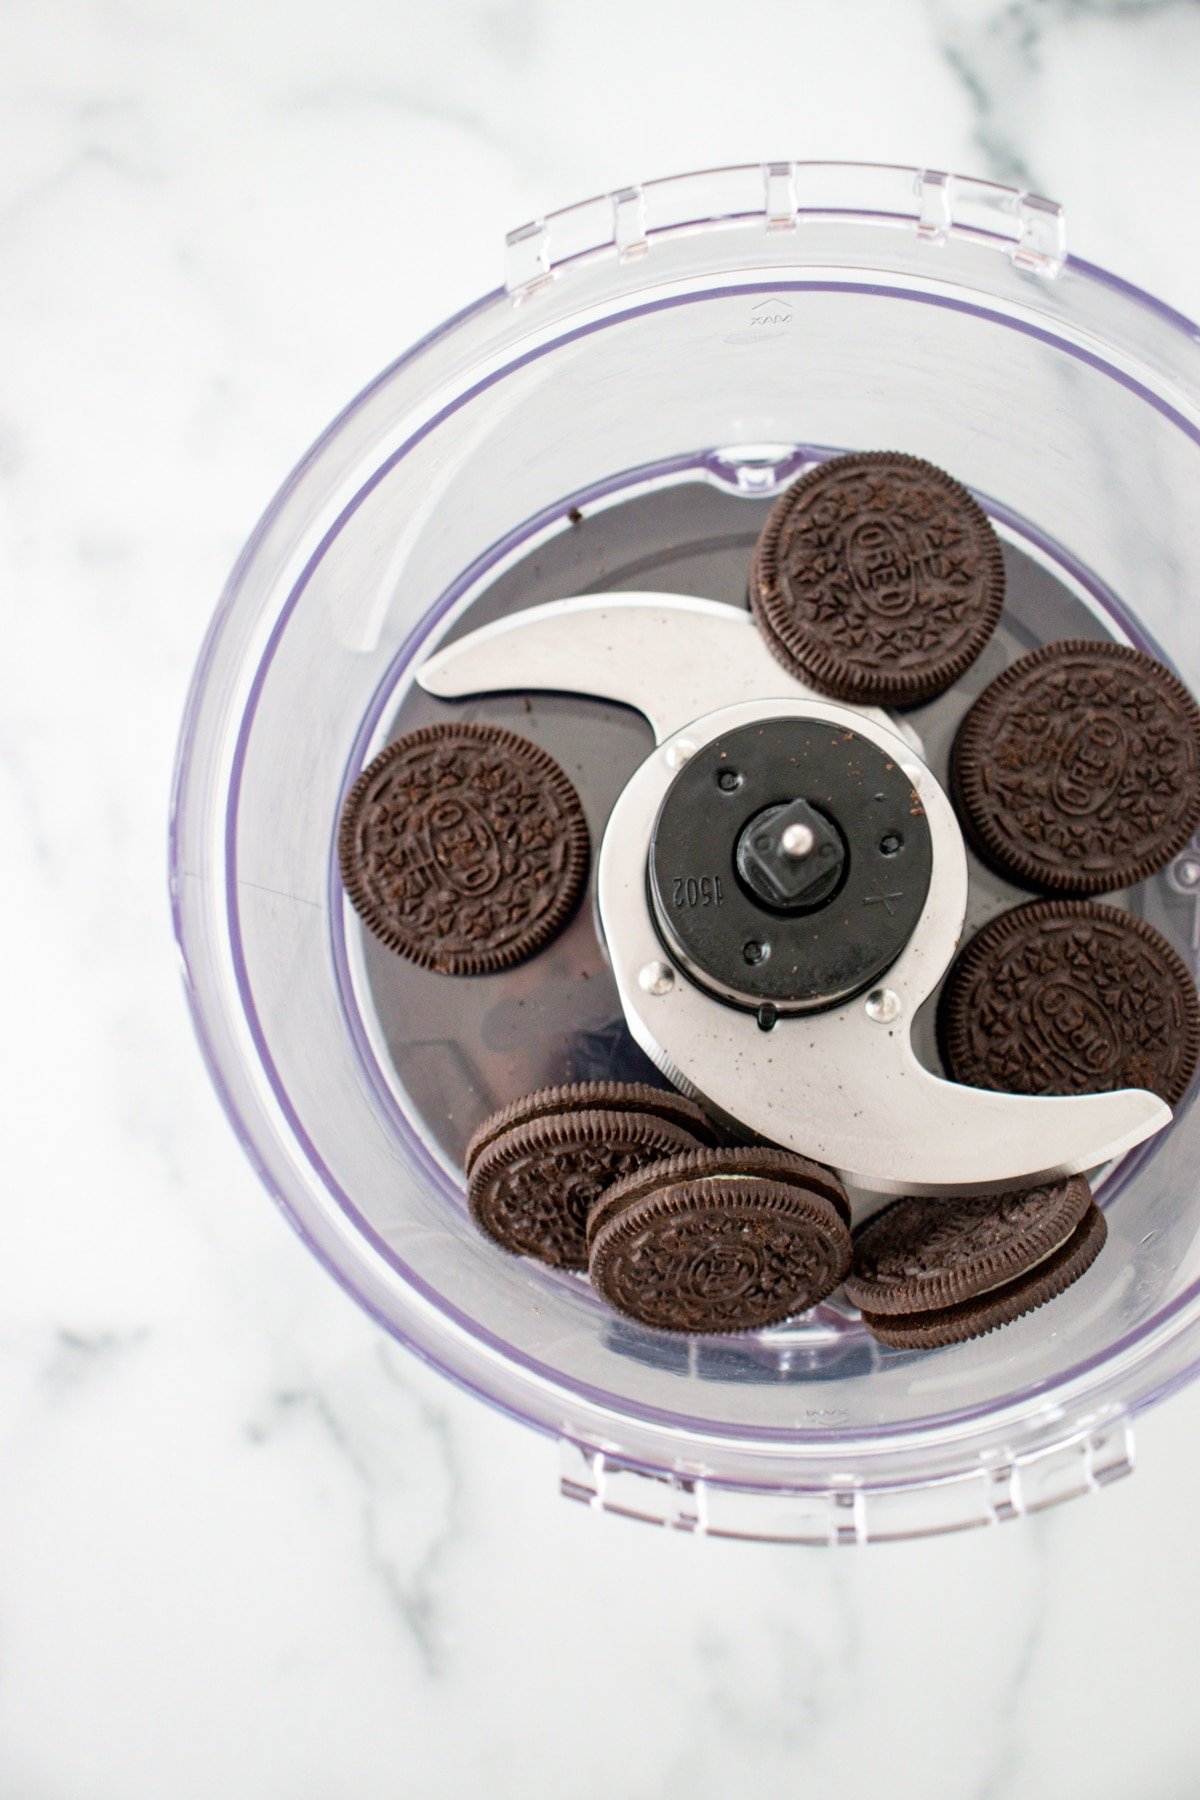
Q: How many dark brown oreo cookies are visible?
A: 7